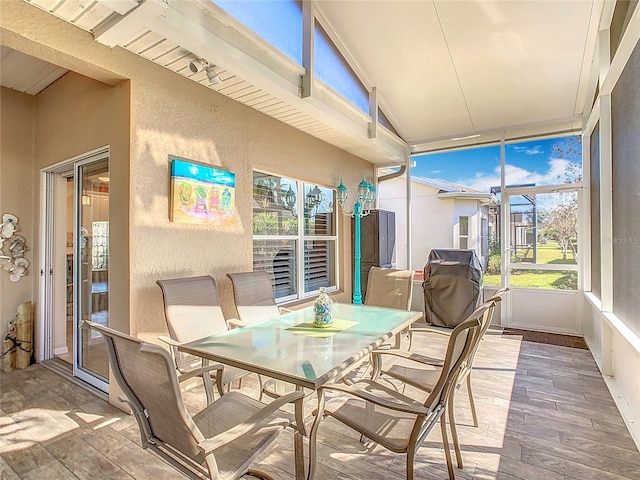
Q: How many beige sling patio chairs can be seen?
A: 6